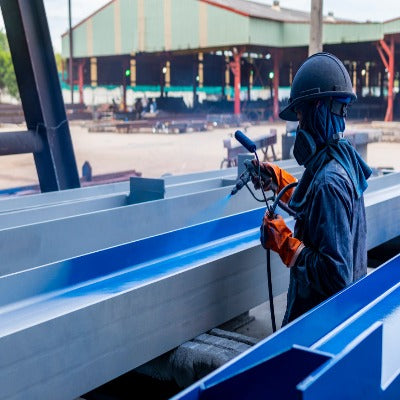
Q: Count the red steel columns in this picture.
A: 4